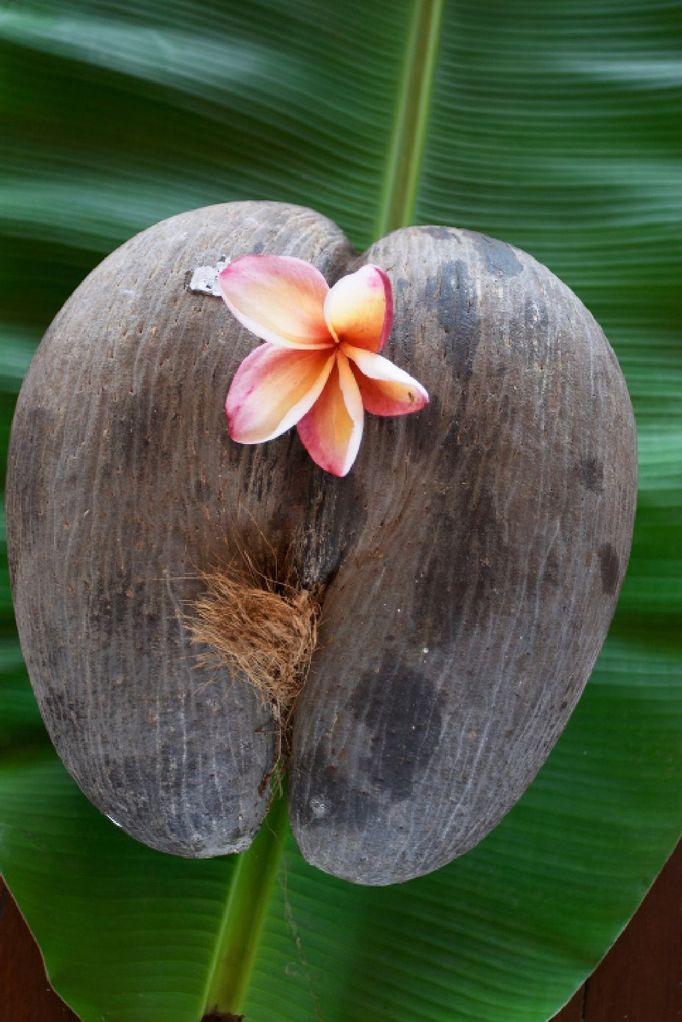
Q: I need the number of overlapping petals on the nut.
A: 5